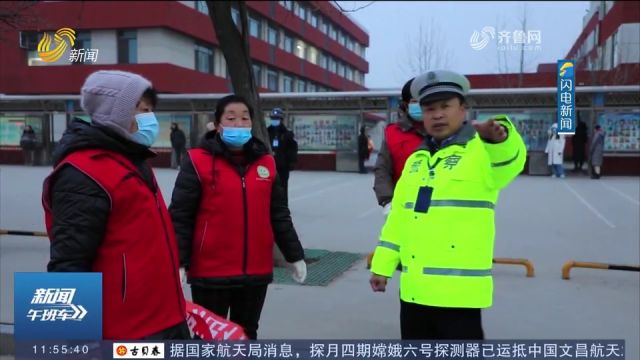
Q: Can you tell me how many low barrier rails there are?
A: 3